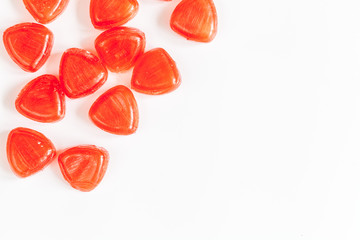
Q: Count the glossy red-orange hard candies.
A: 11